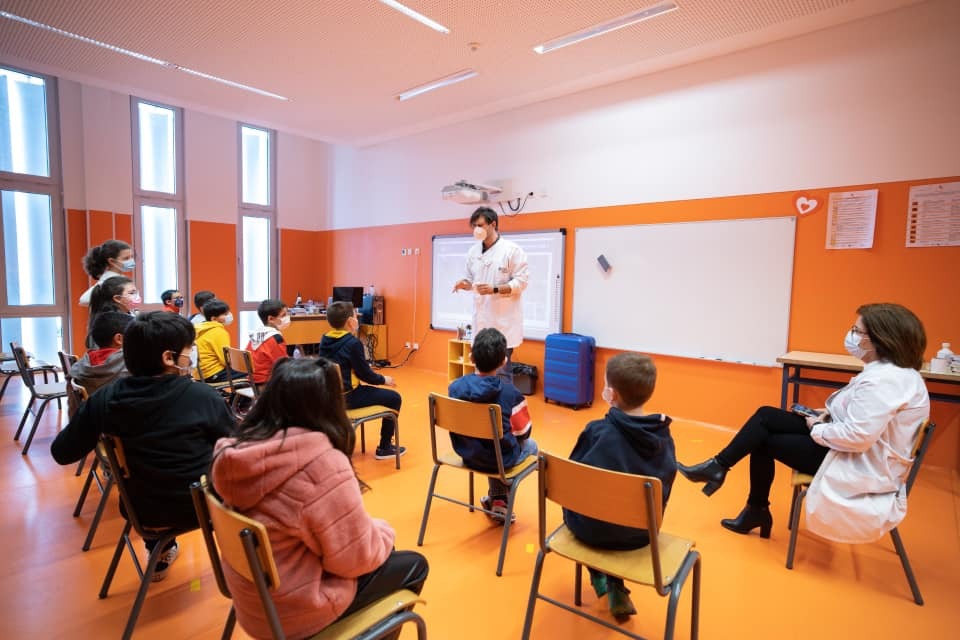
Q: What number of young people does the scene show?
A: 11